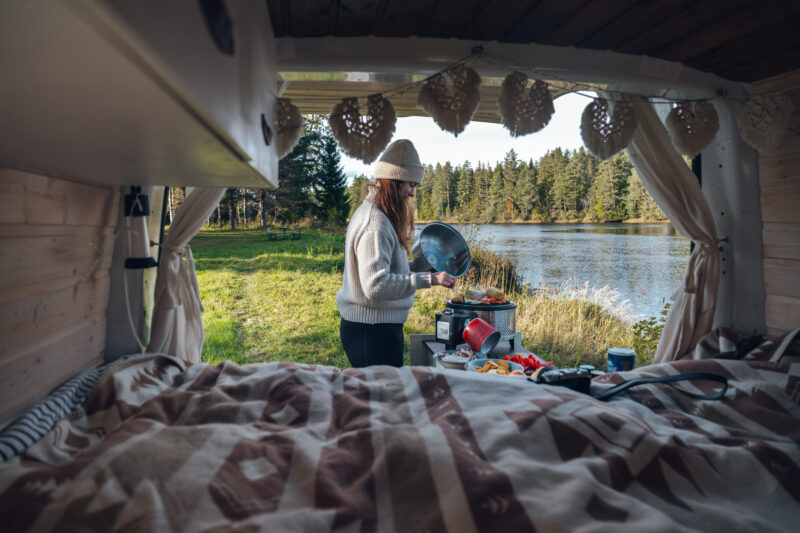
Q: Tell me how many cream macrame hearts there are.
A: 7